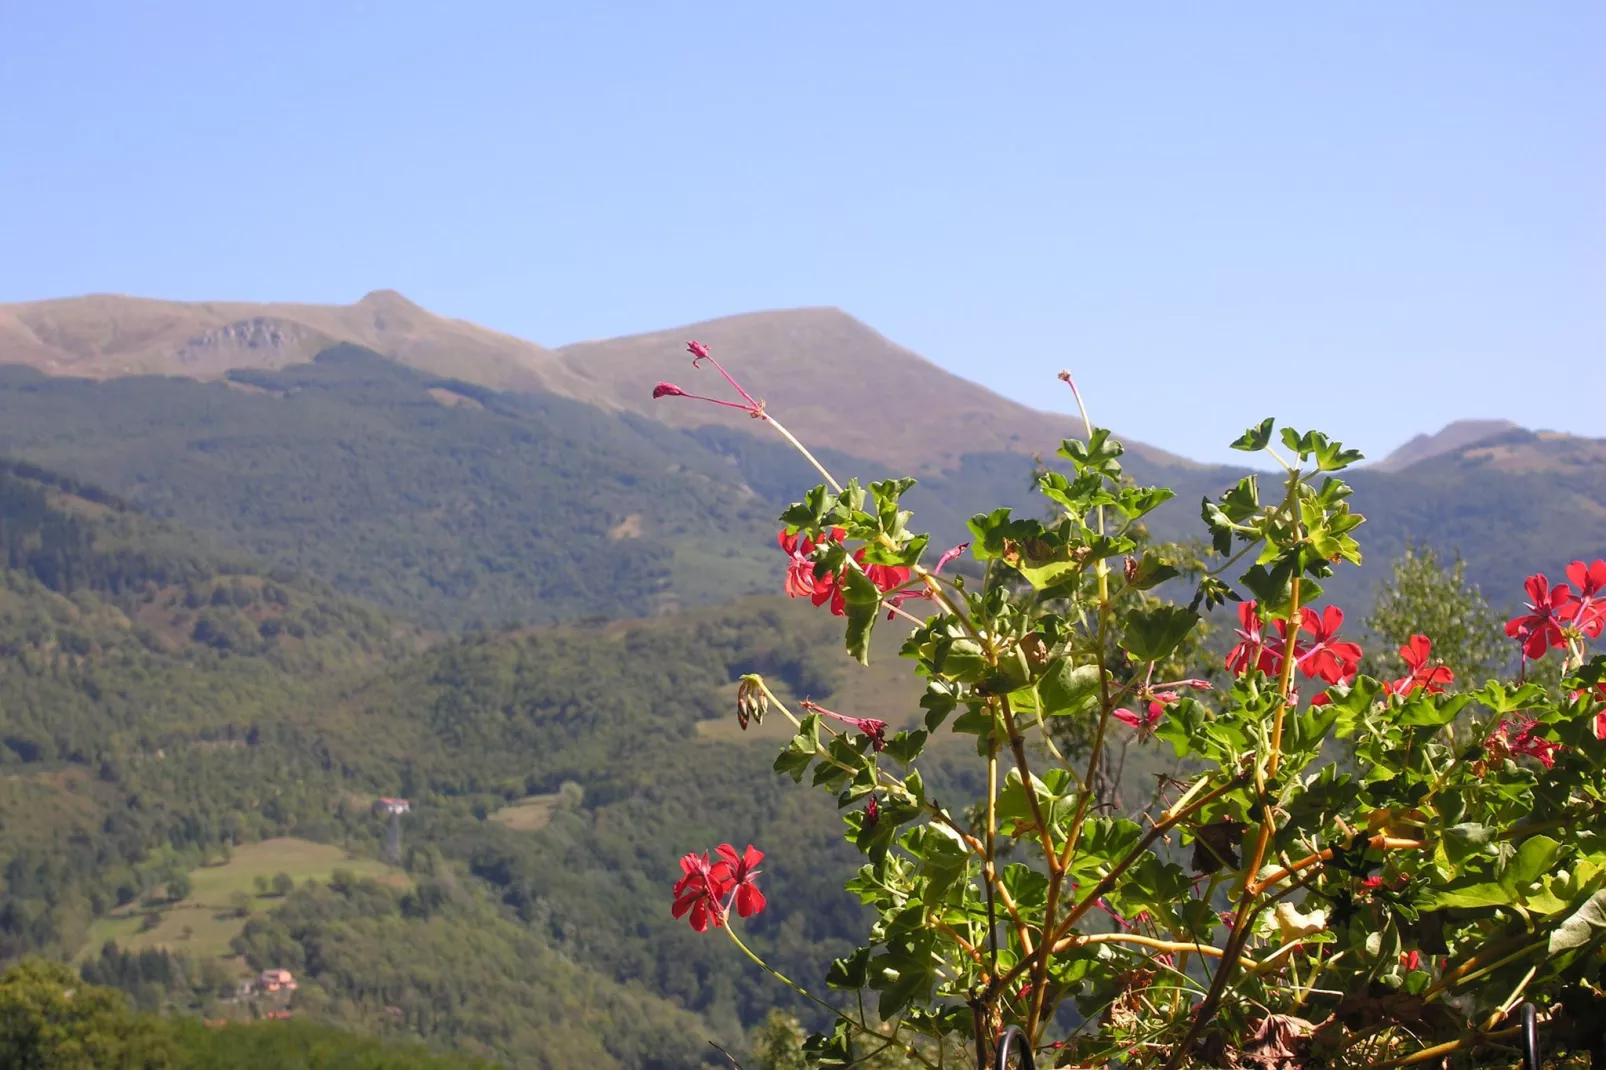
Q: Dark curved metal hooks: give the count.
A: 2